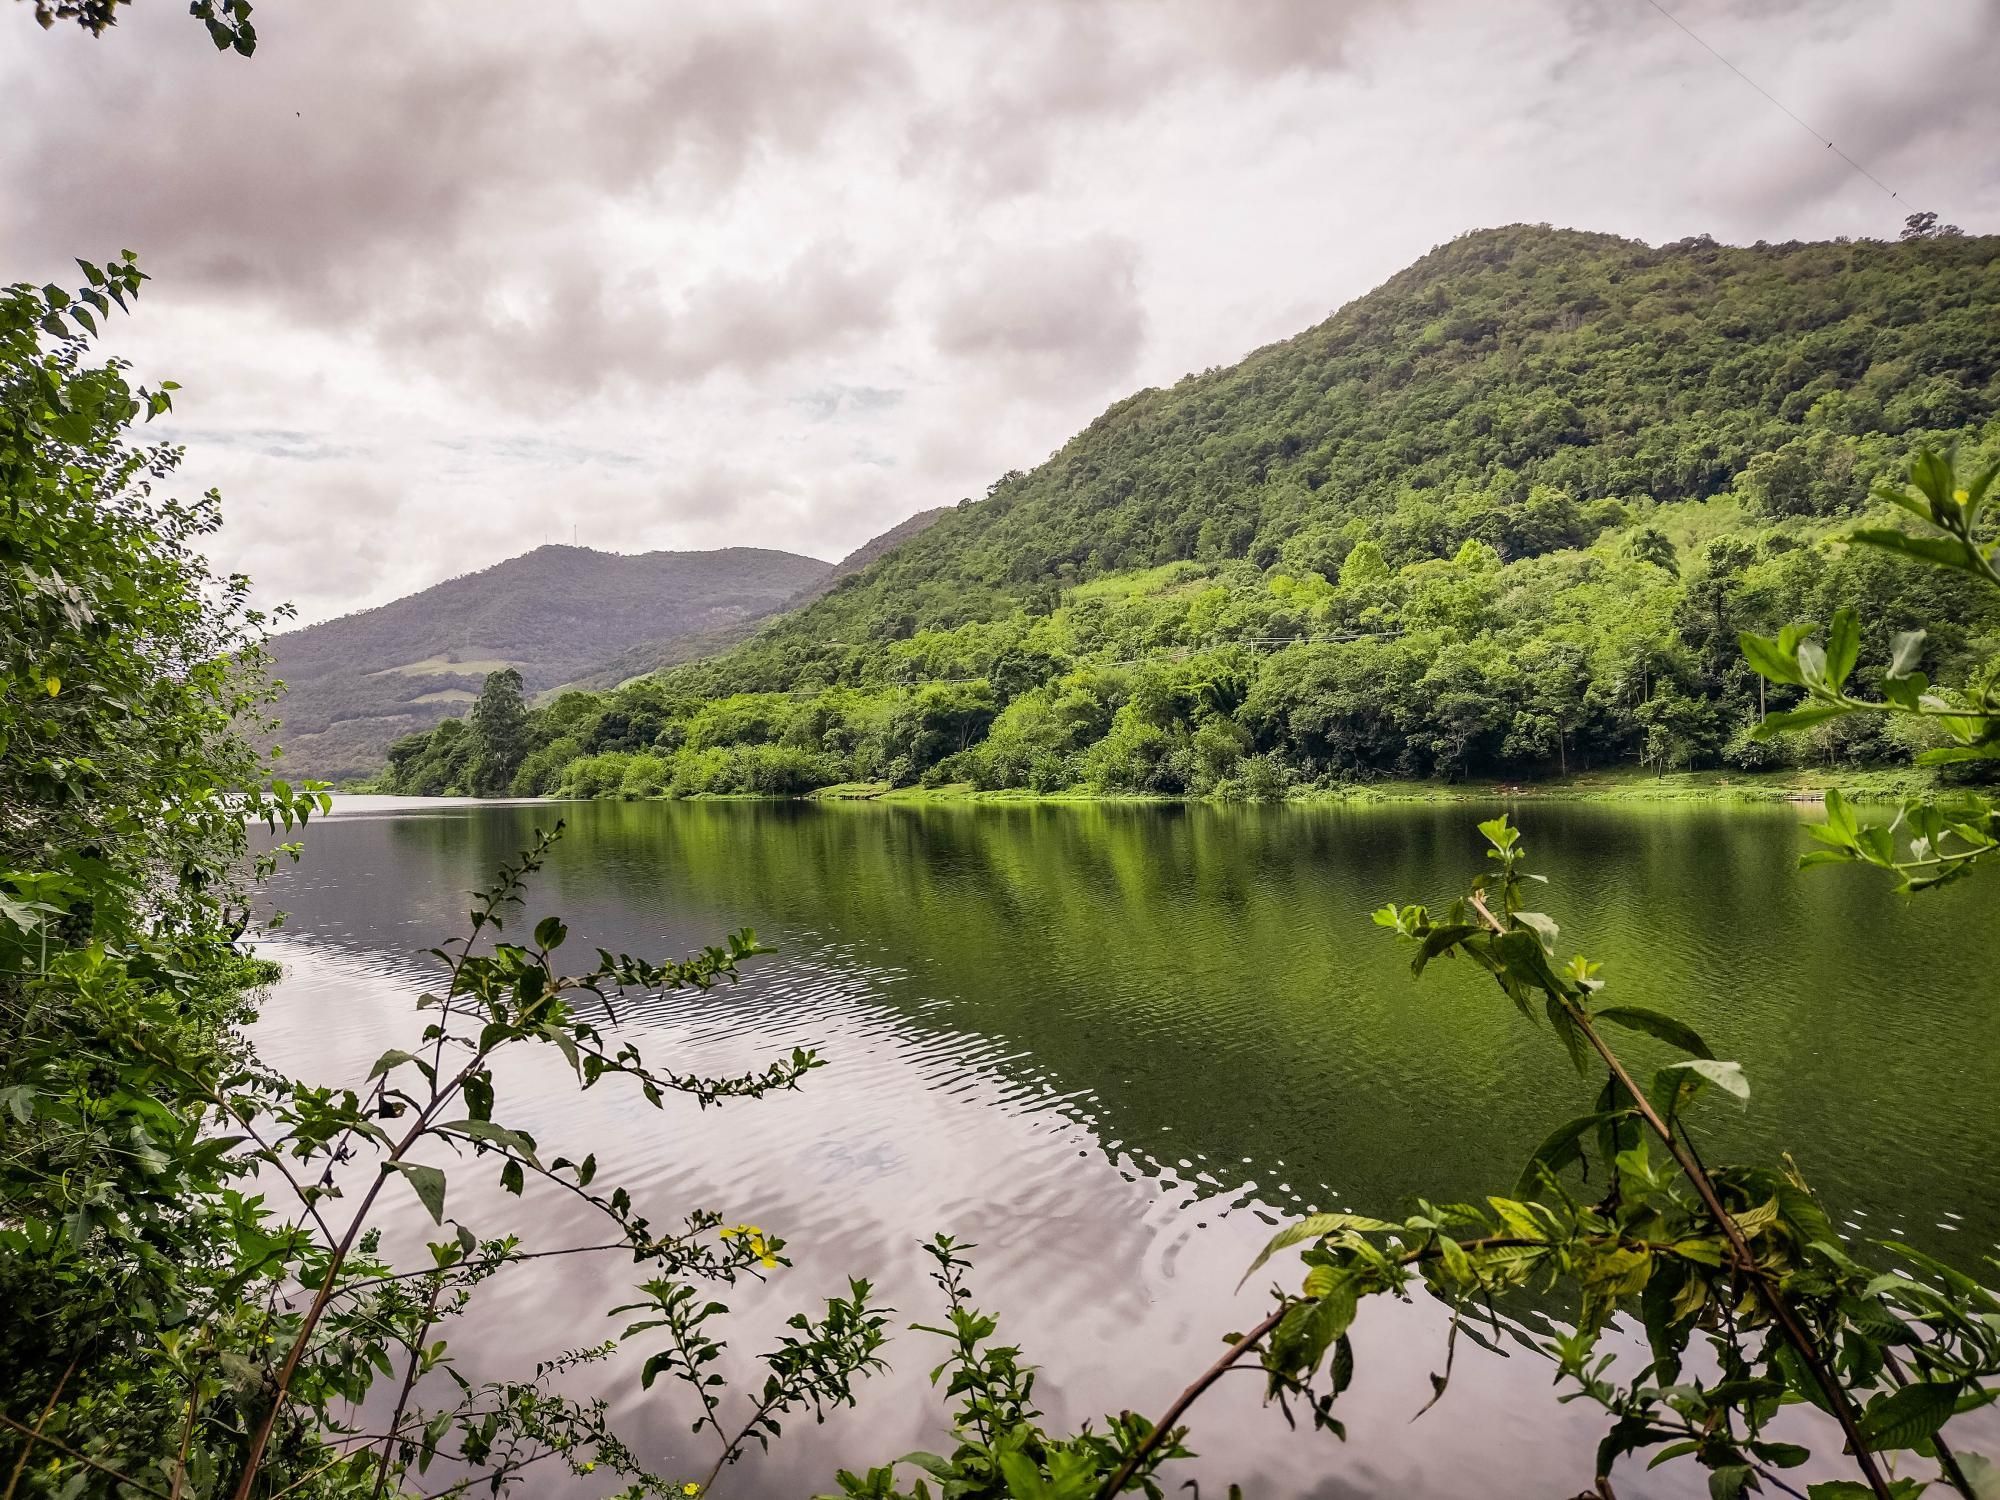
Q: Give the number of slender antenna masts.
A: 2